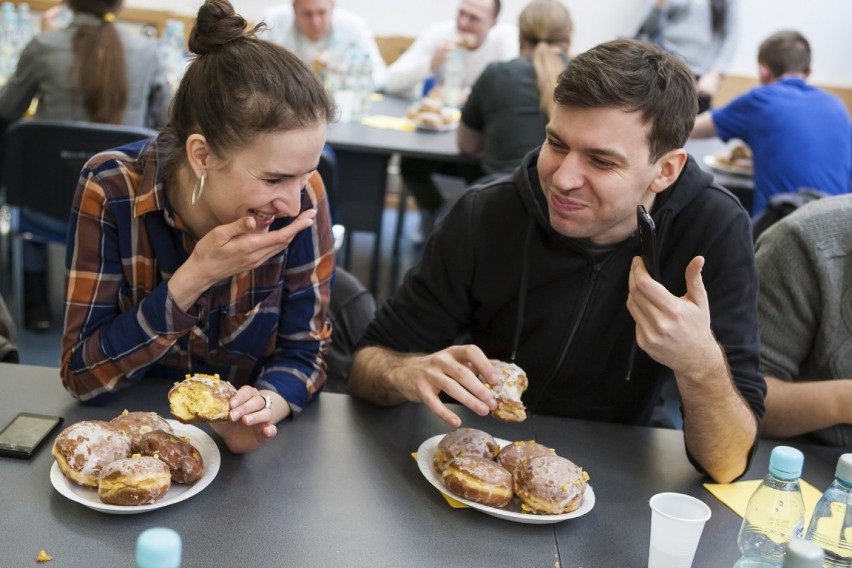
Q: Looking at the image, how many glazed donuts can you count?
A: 10